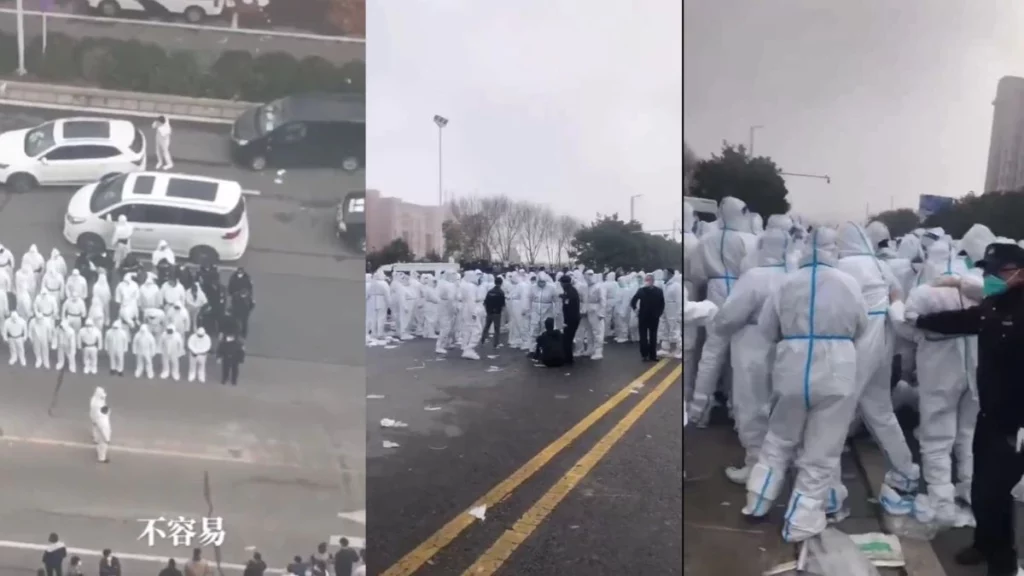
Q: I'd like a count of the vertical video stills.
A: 3